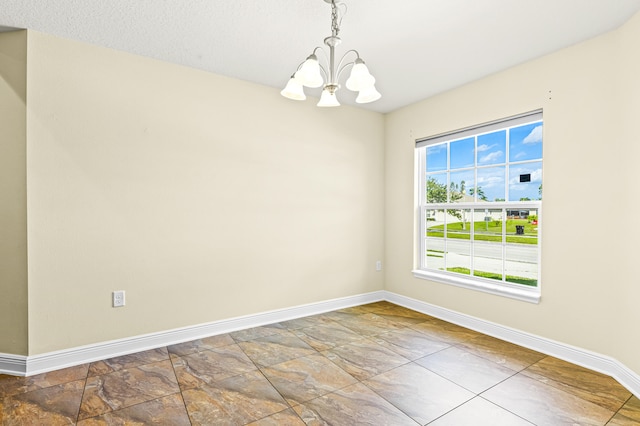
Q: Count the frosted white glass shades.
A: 5